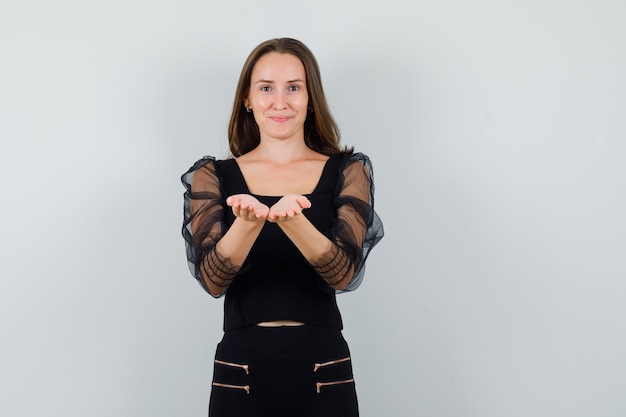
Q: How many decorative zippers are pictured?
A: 4